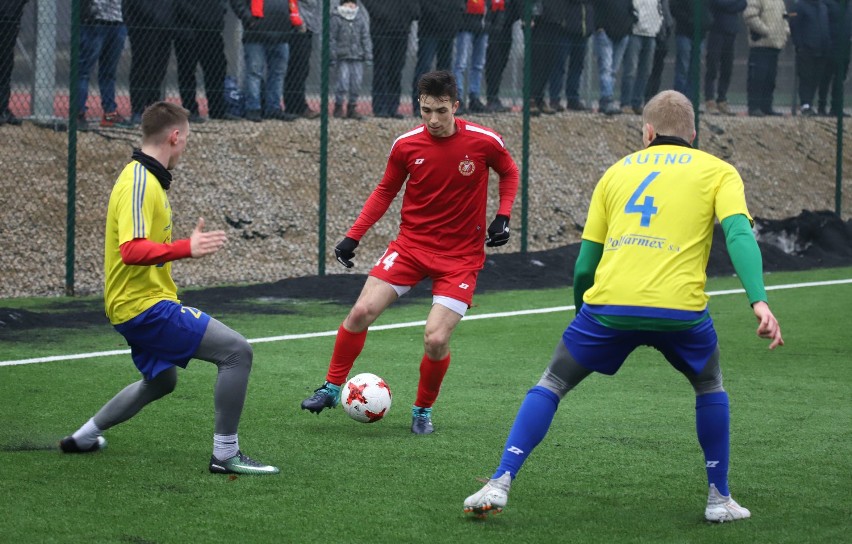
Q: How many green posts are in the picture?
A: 5